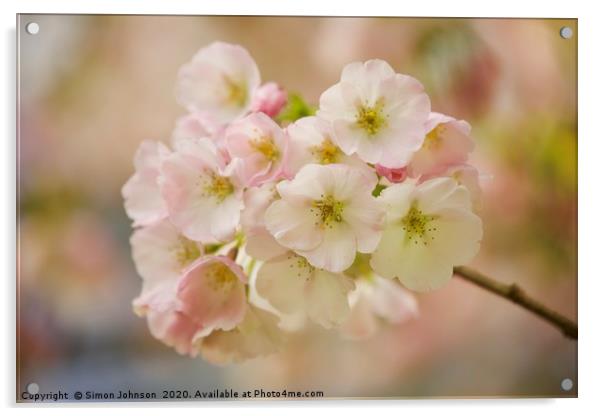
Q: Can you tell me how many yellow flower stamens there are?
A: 11